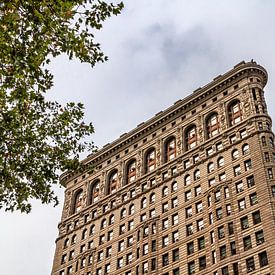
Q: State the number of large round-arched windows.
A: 9